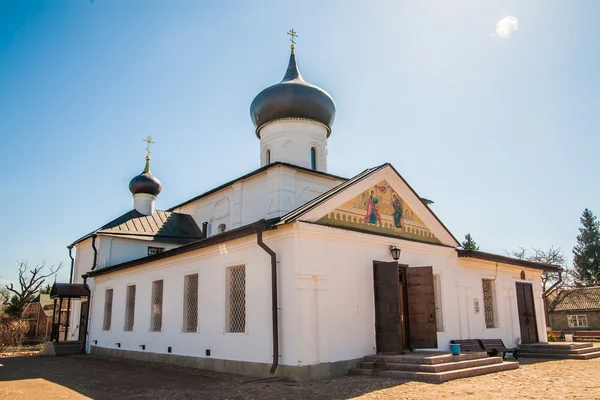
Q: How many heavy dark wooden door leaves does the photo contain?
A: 4